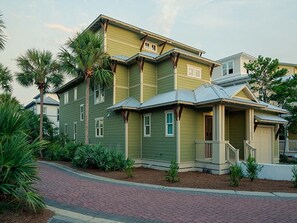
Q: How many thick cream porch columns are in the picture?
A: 2